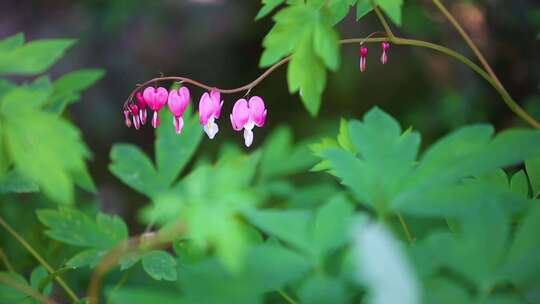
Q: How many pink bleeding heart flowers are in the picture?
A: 9